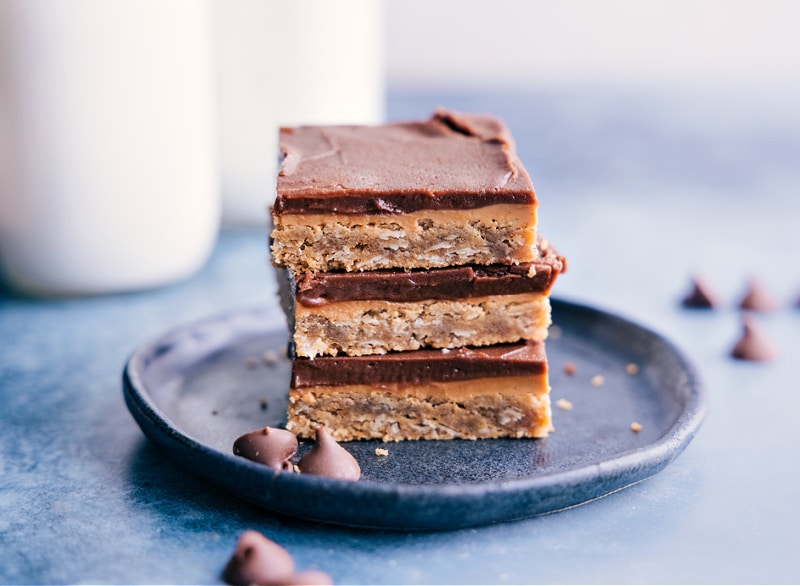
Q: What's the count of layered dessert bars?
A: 3